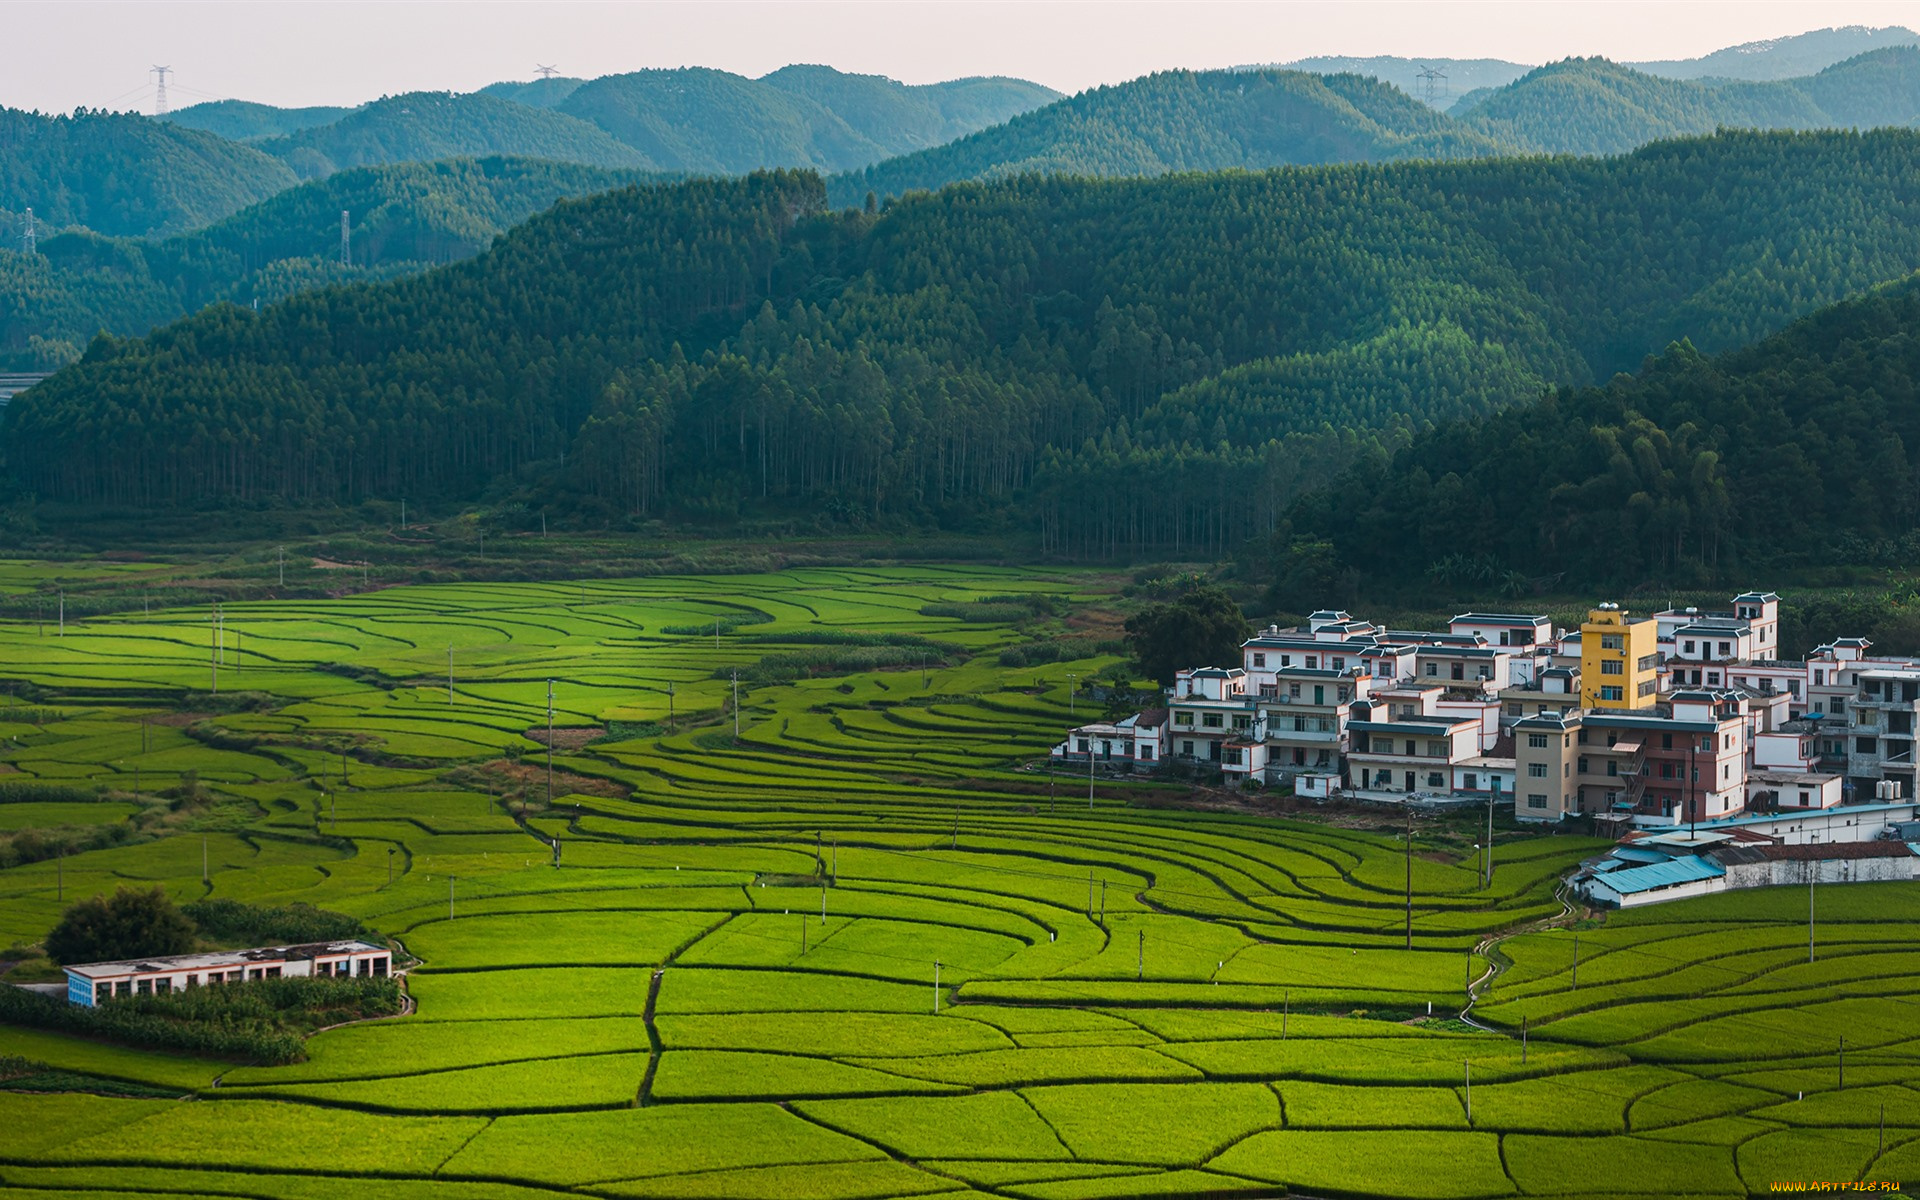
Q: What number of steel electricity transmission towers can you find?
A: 5